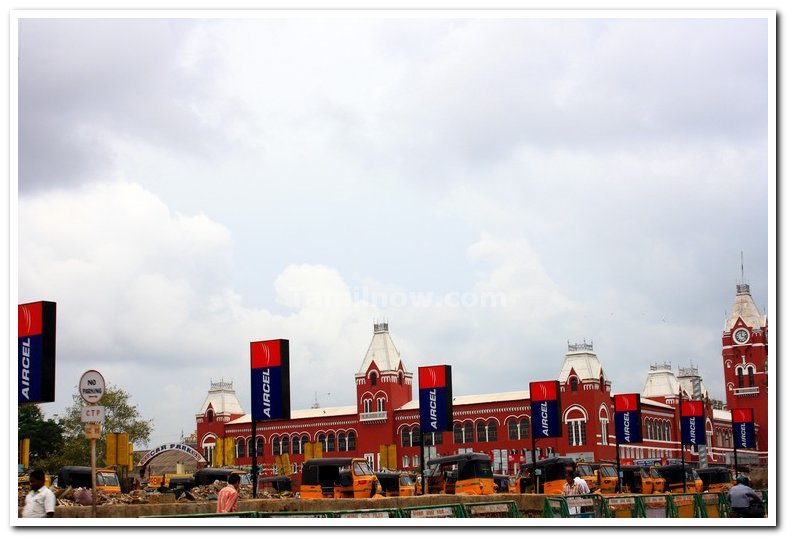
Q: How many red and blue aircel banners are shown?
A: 7